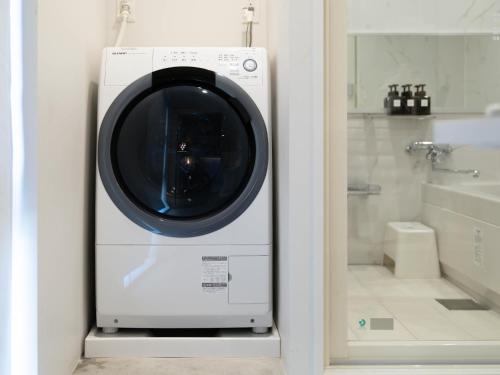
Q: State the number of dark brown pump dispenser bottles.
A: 3